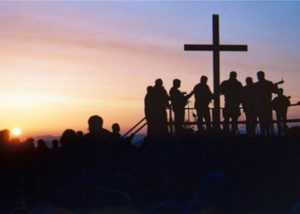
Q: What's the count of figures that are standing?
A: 8